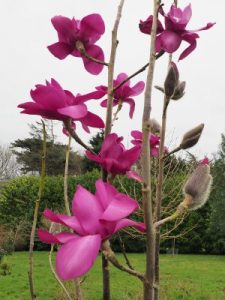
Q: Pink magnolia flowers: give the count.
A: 7